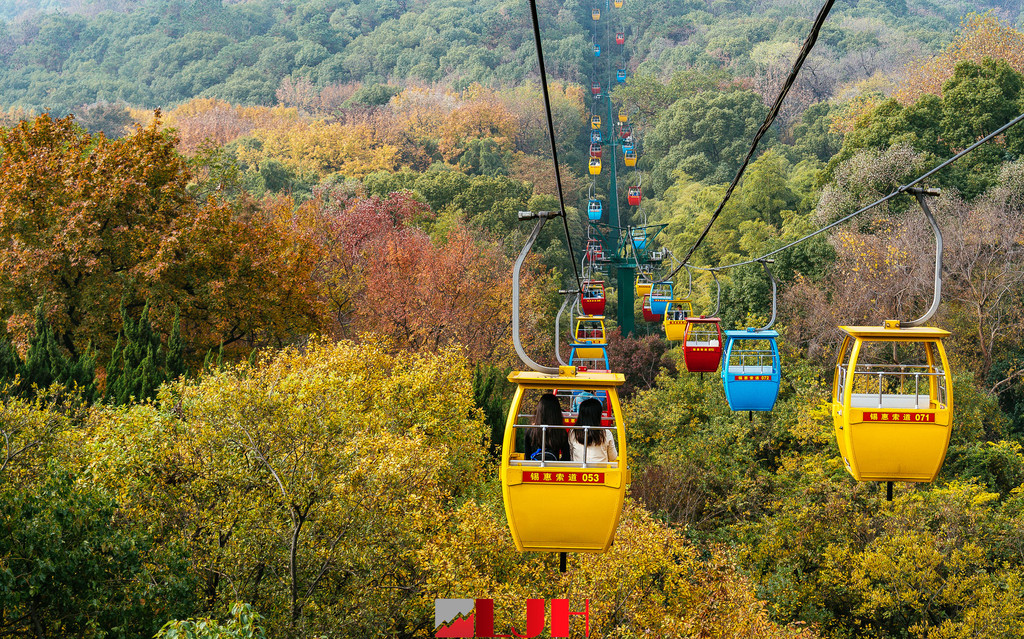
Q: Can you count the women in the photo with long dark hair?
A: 2